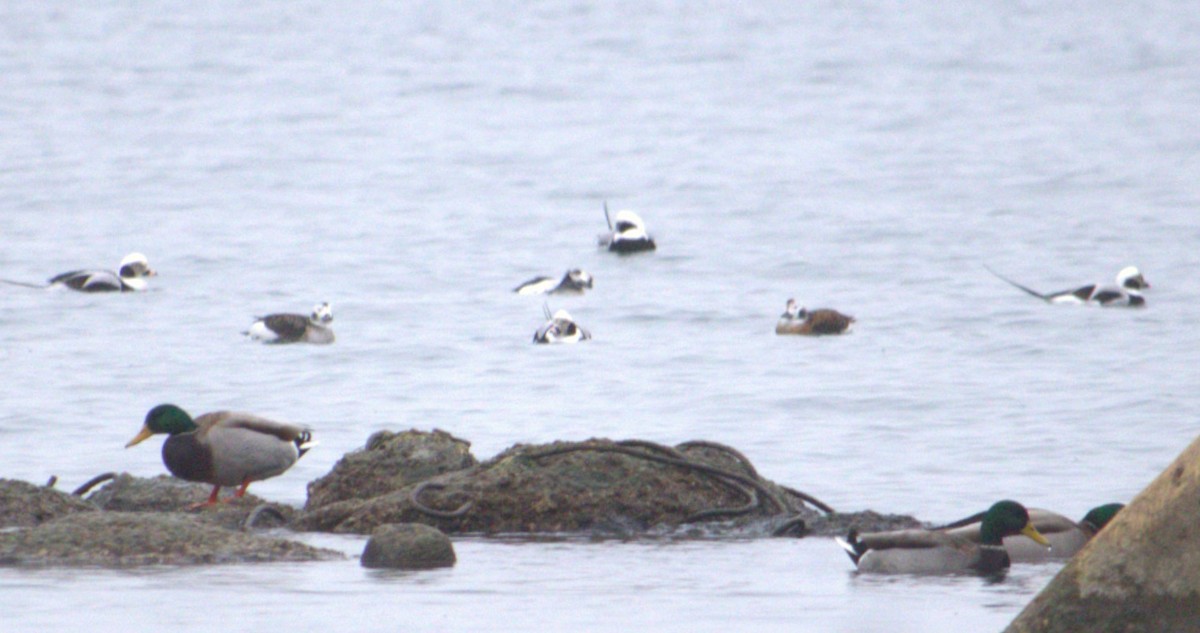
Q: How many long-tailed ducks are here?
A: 7